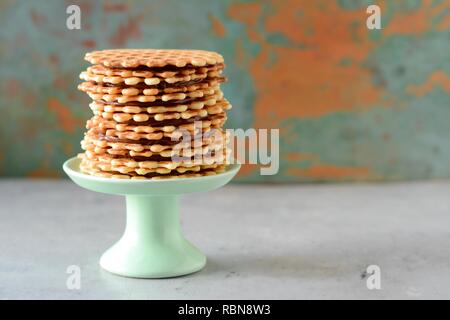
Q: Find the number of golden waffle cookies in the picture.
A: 14